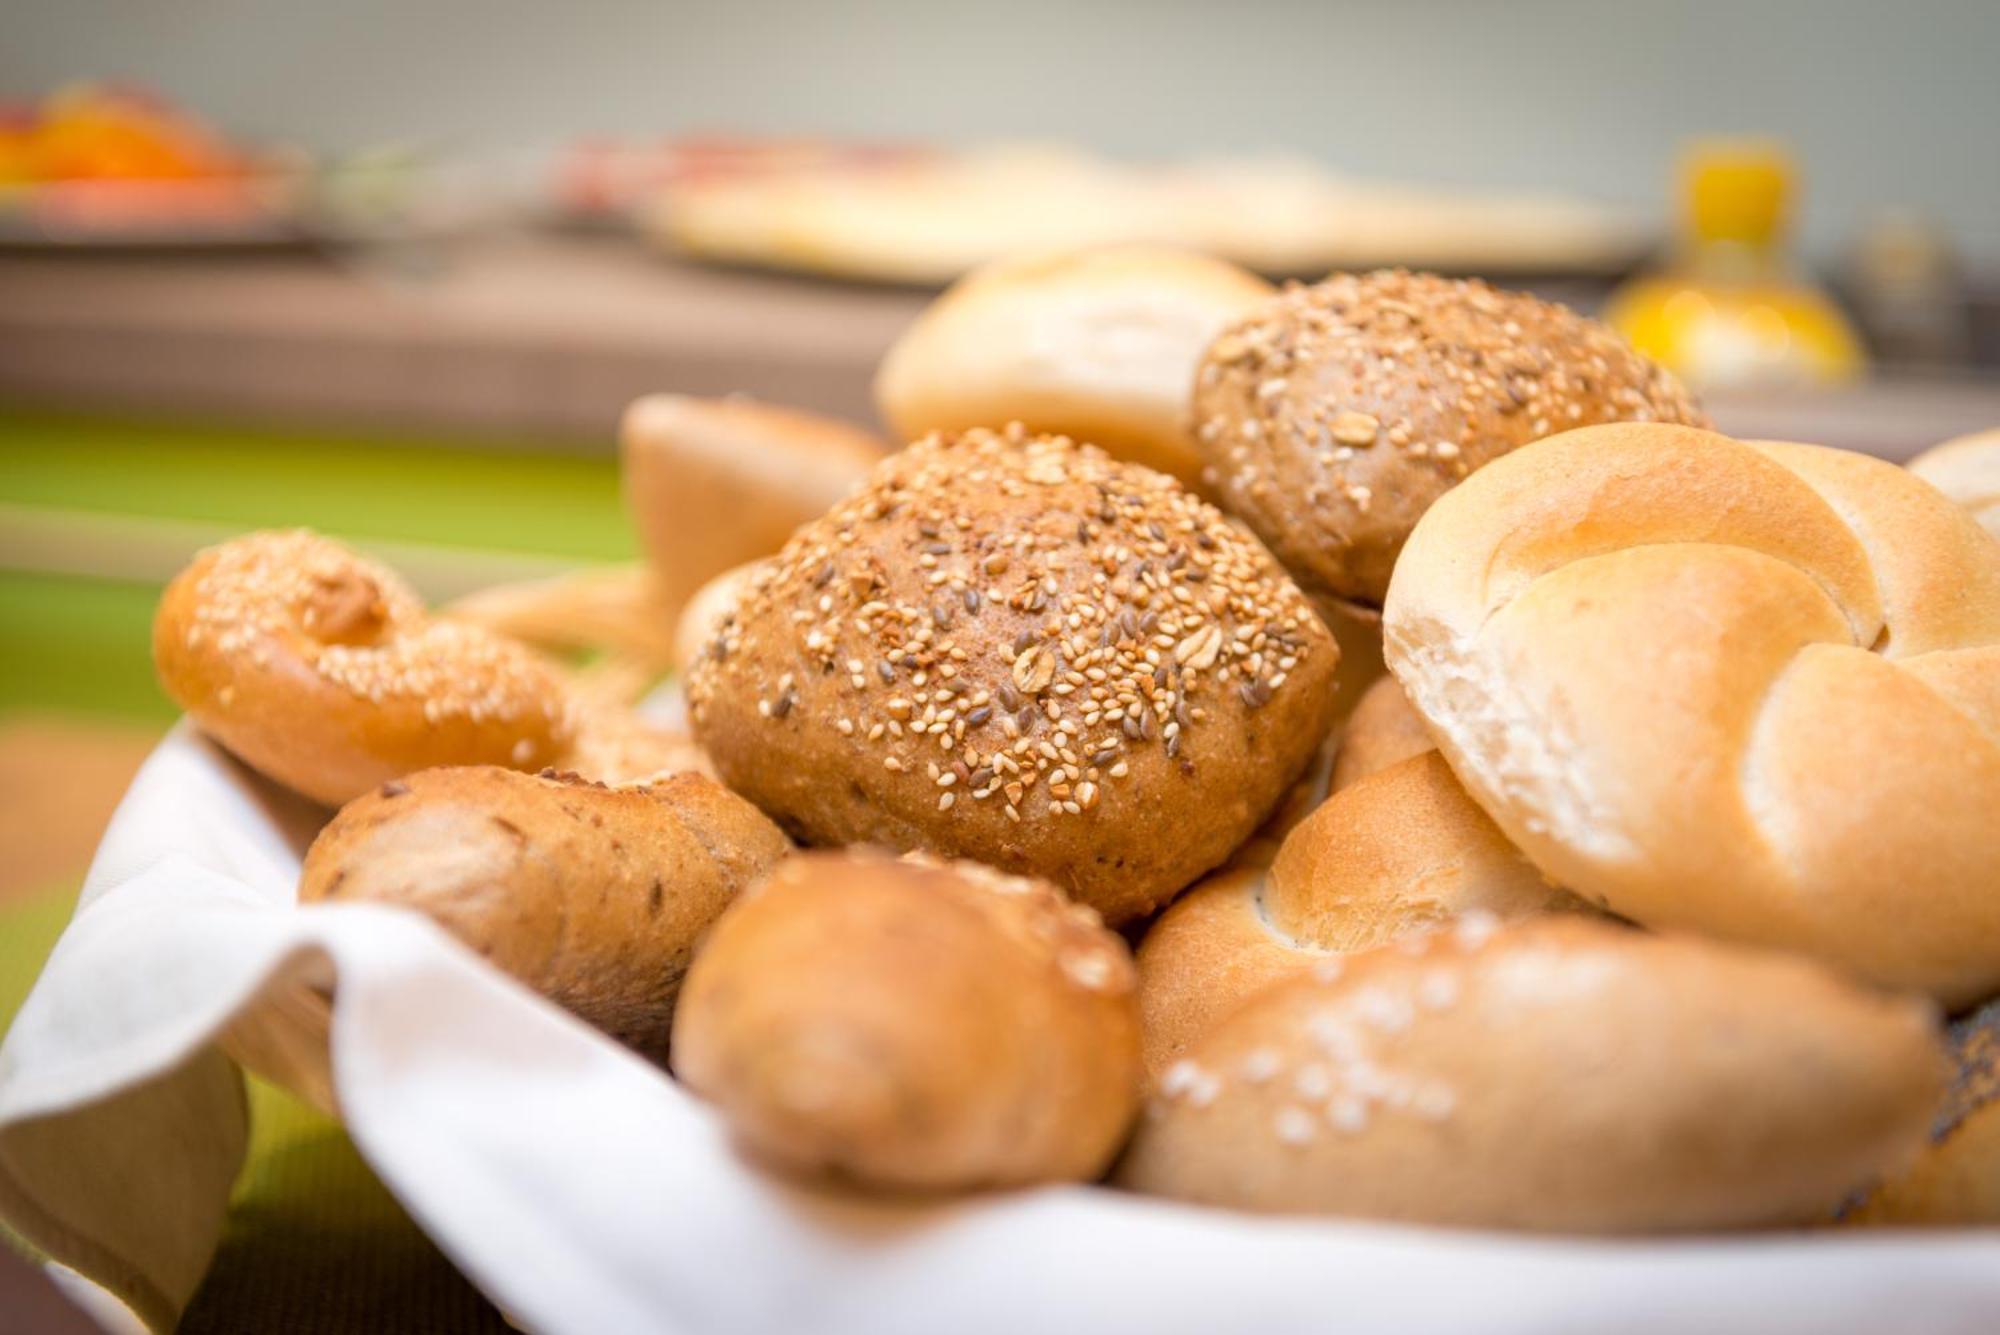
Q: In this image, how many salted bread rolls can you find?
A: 1